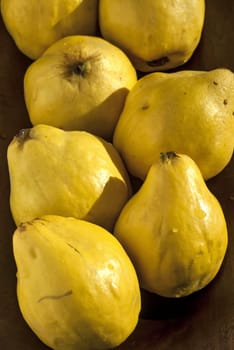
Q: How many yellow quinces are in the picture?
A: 7